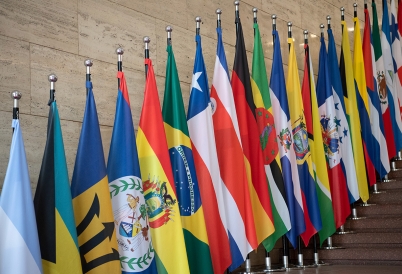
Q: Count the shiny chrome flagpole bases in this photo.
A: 13